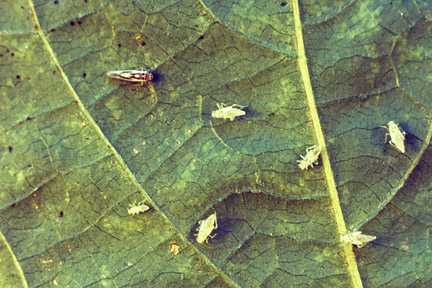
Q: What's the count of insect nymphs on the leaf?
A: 6